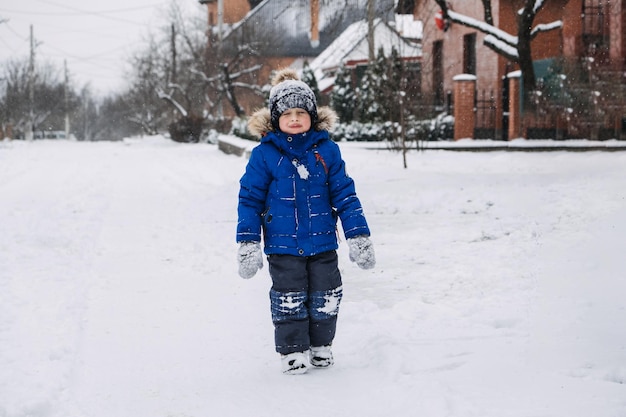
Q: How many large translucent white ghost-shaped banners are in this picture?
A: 0